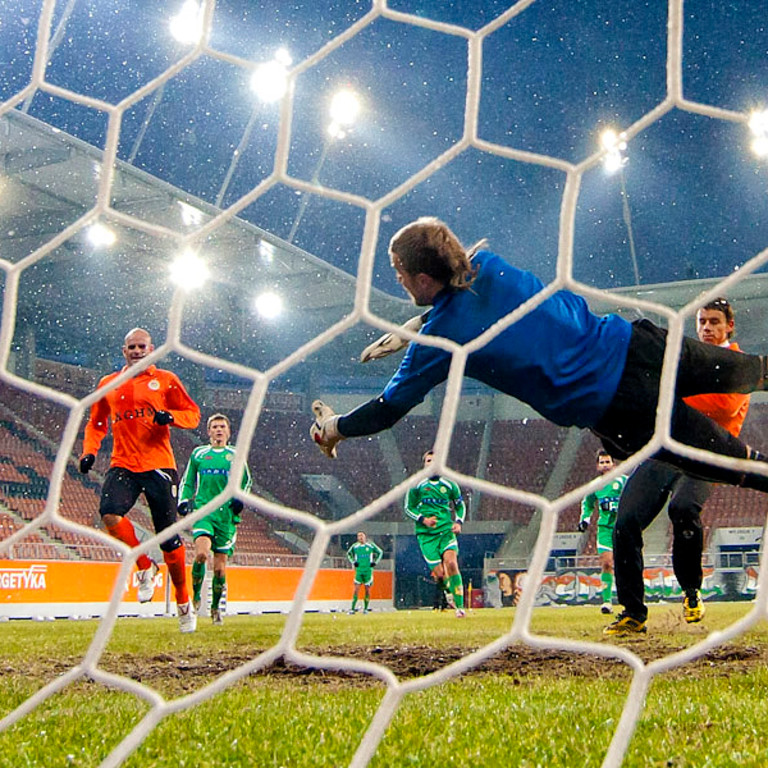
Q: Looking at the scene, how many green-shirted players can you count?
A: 4